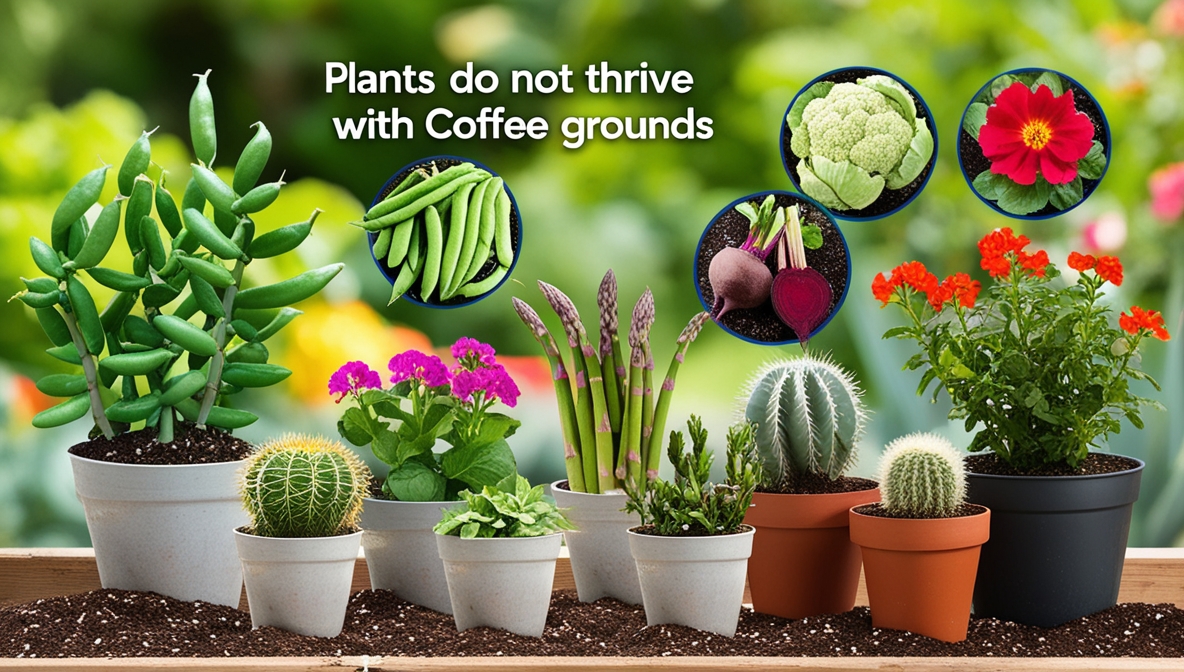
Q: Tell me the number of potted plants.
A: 9